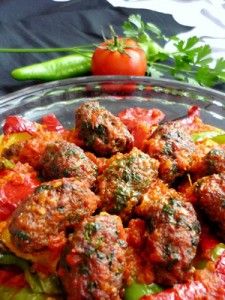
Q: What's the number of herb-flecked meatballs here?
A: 9